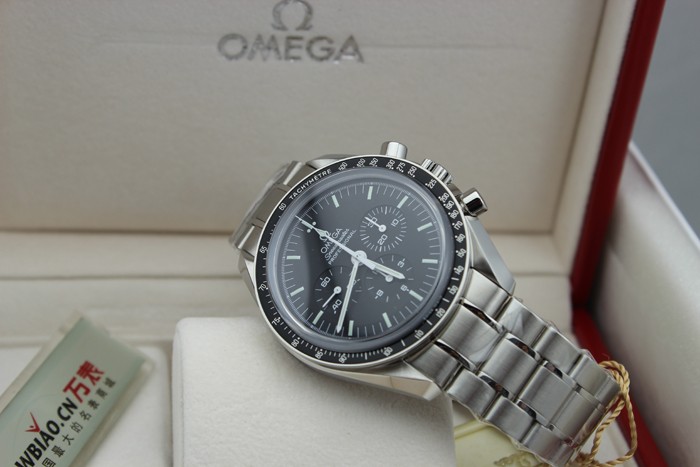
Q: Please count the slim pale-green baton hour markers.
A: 12